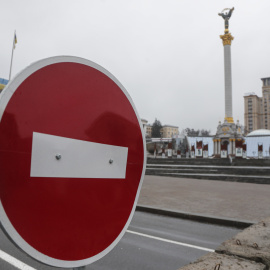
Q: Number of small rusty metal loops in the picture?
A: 4